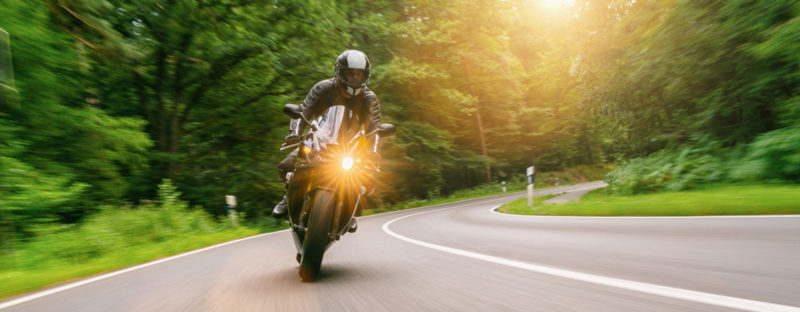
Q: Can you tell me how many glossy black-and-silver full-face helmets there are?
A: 1